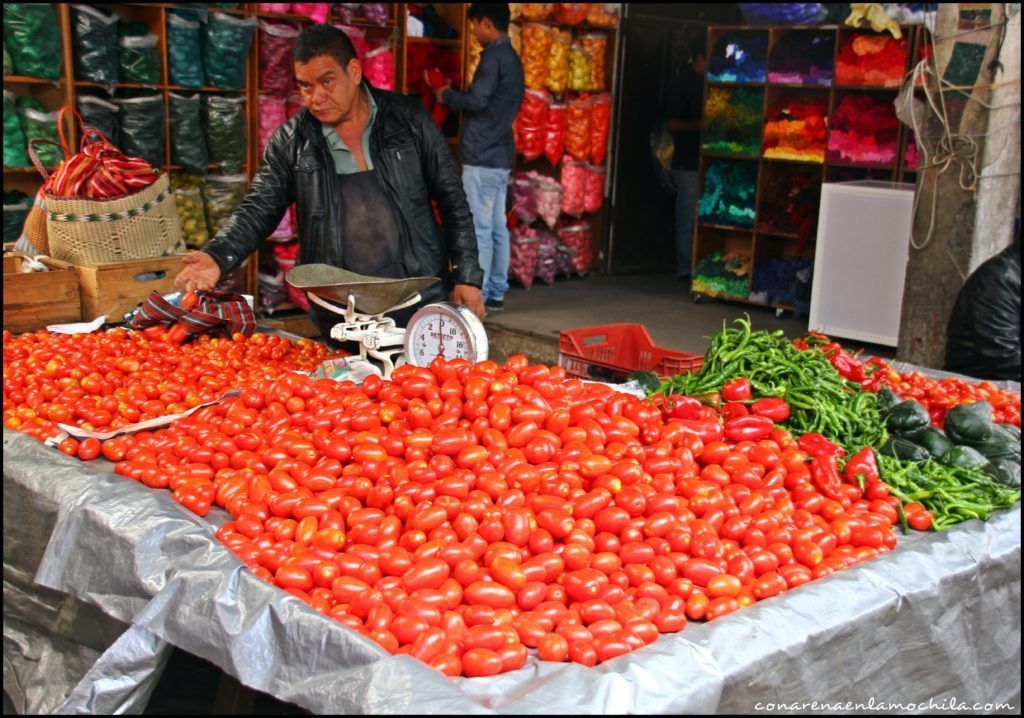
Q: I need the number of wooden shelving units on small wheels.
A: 1